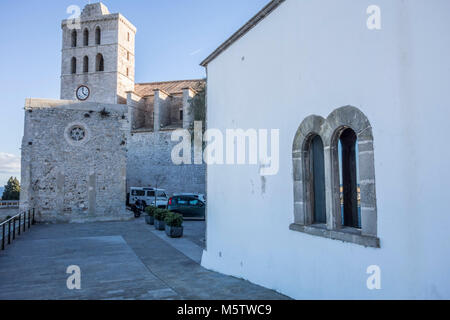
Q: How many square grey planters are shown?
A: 3